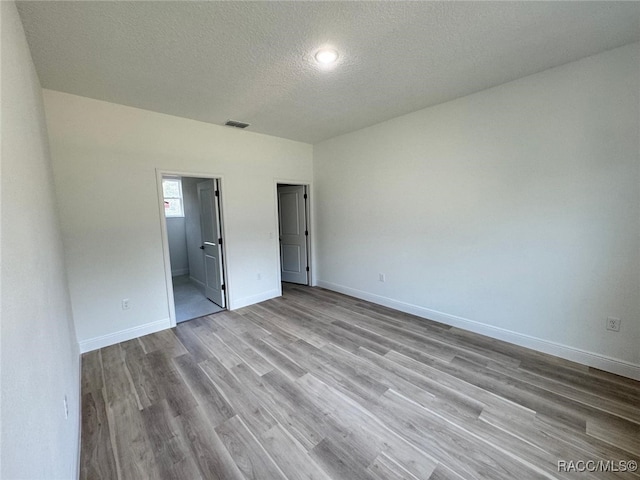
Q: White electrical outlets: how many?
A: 5